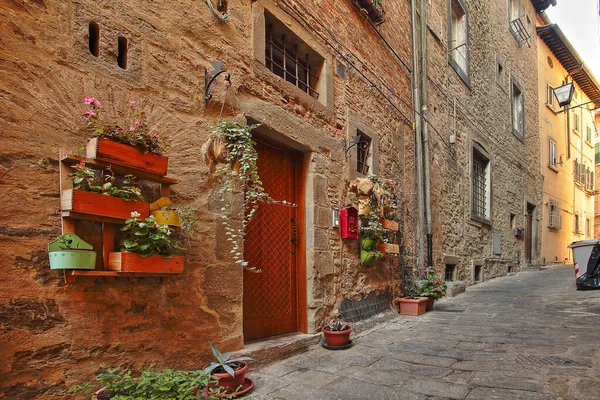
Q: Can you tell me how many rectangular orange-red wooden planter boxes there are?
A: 3